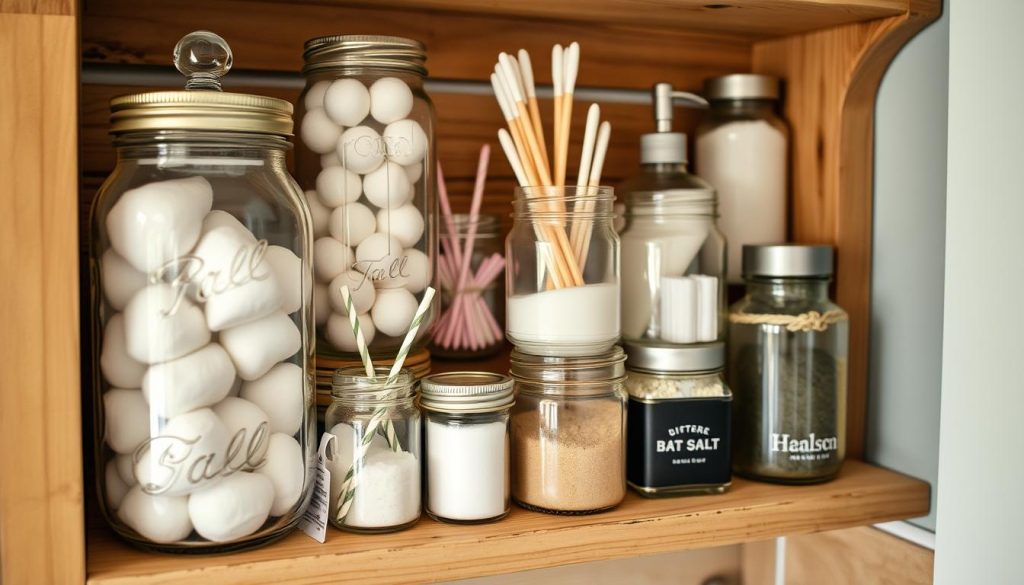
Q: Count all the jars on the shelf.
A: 11